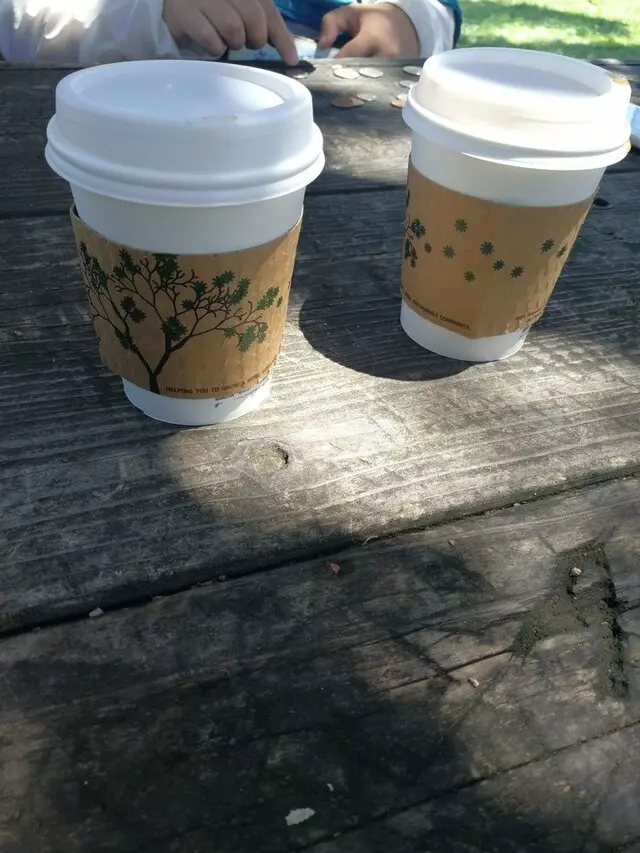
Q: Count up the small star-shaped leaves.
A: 9